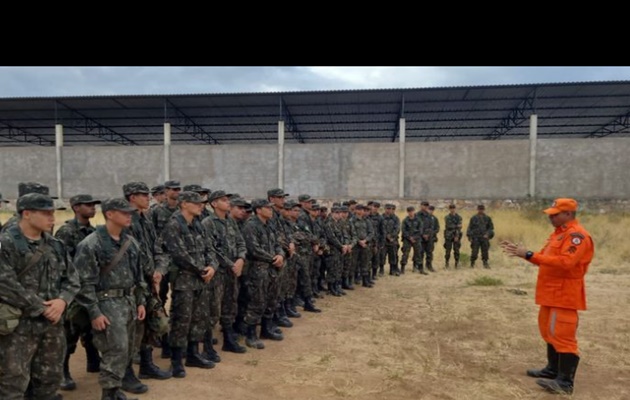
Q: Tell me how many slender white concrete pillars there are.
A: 5